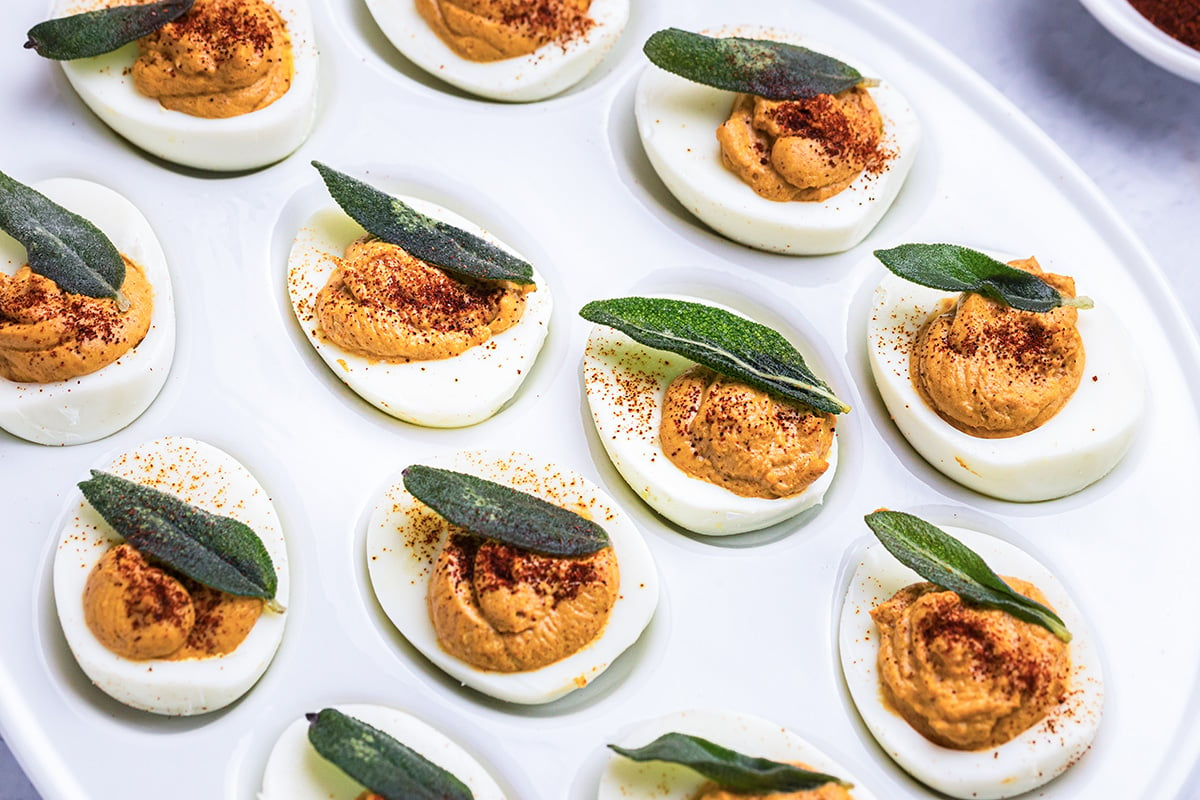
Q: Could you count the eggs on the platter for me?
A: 12